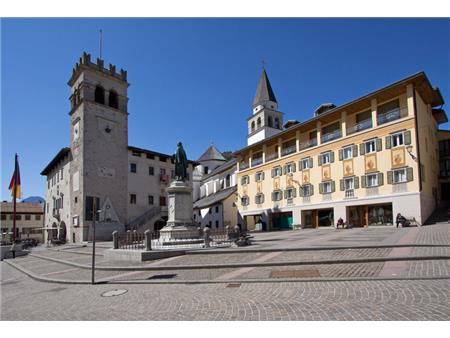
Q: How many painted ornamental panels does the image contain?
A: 9